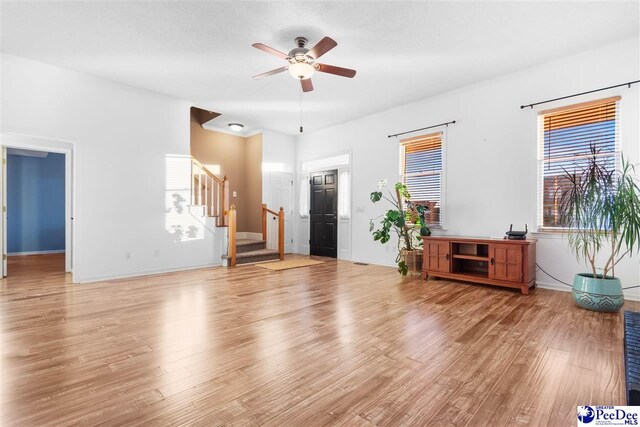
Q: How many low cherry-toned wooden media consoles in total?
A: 1